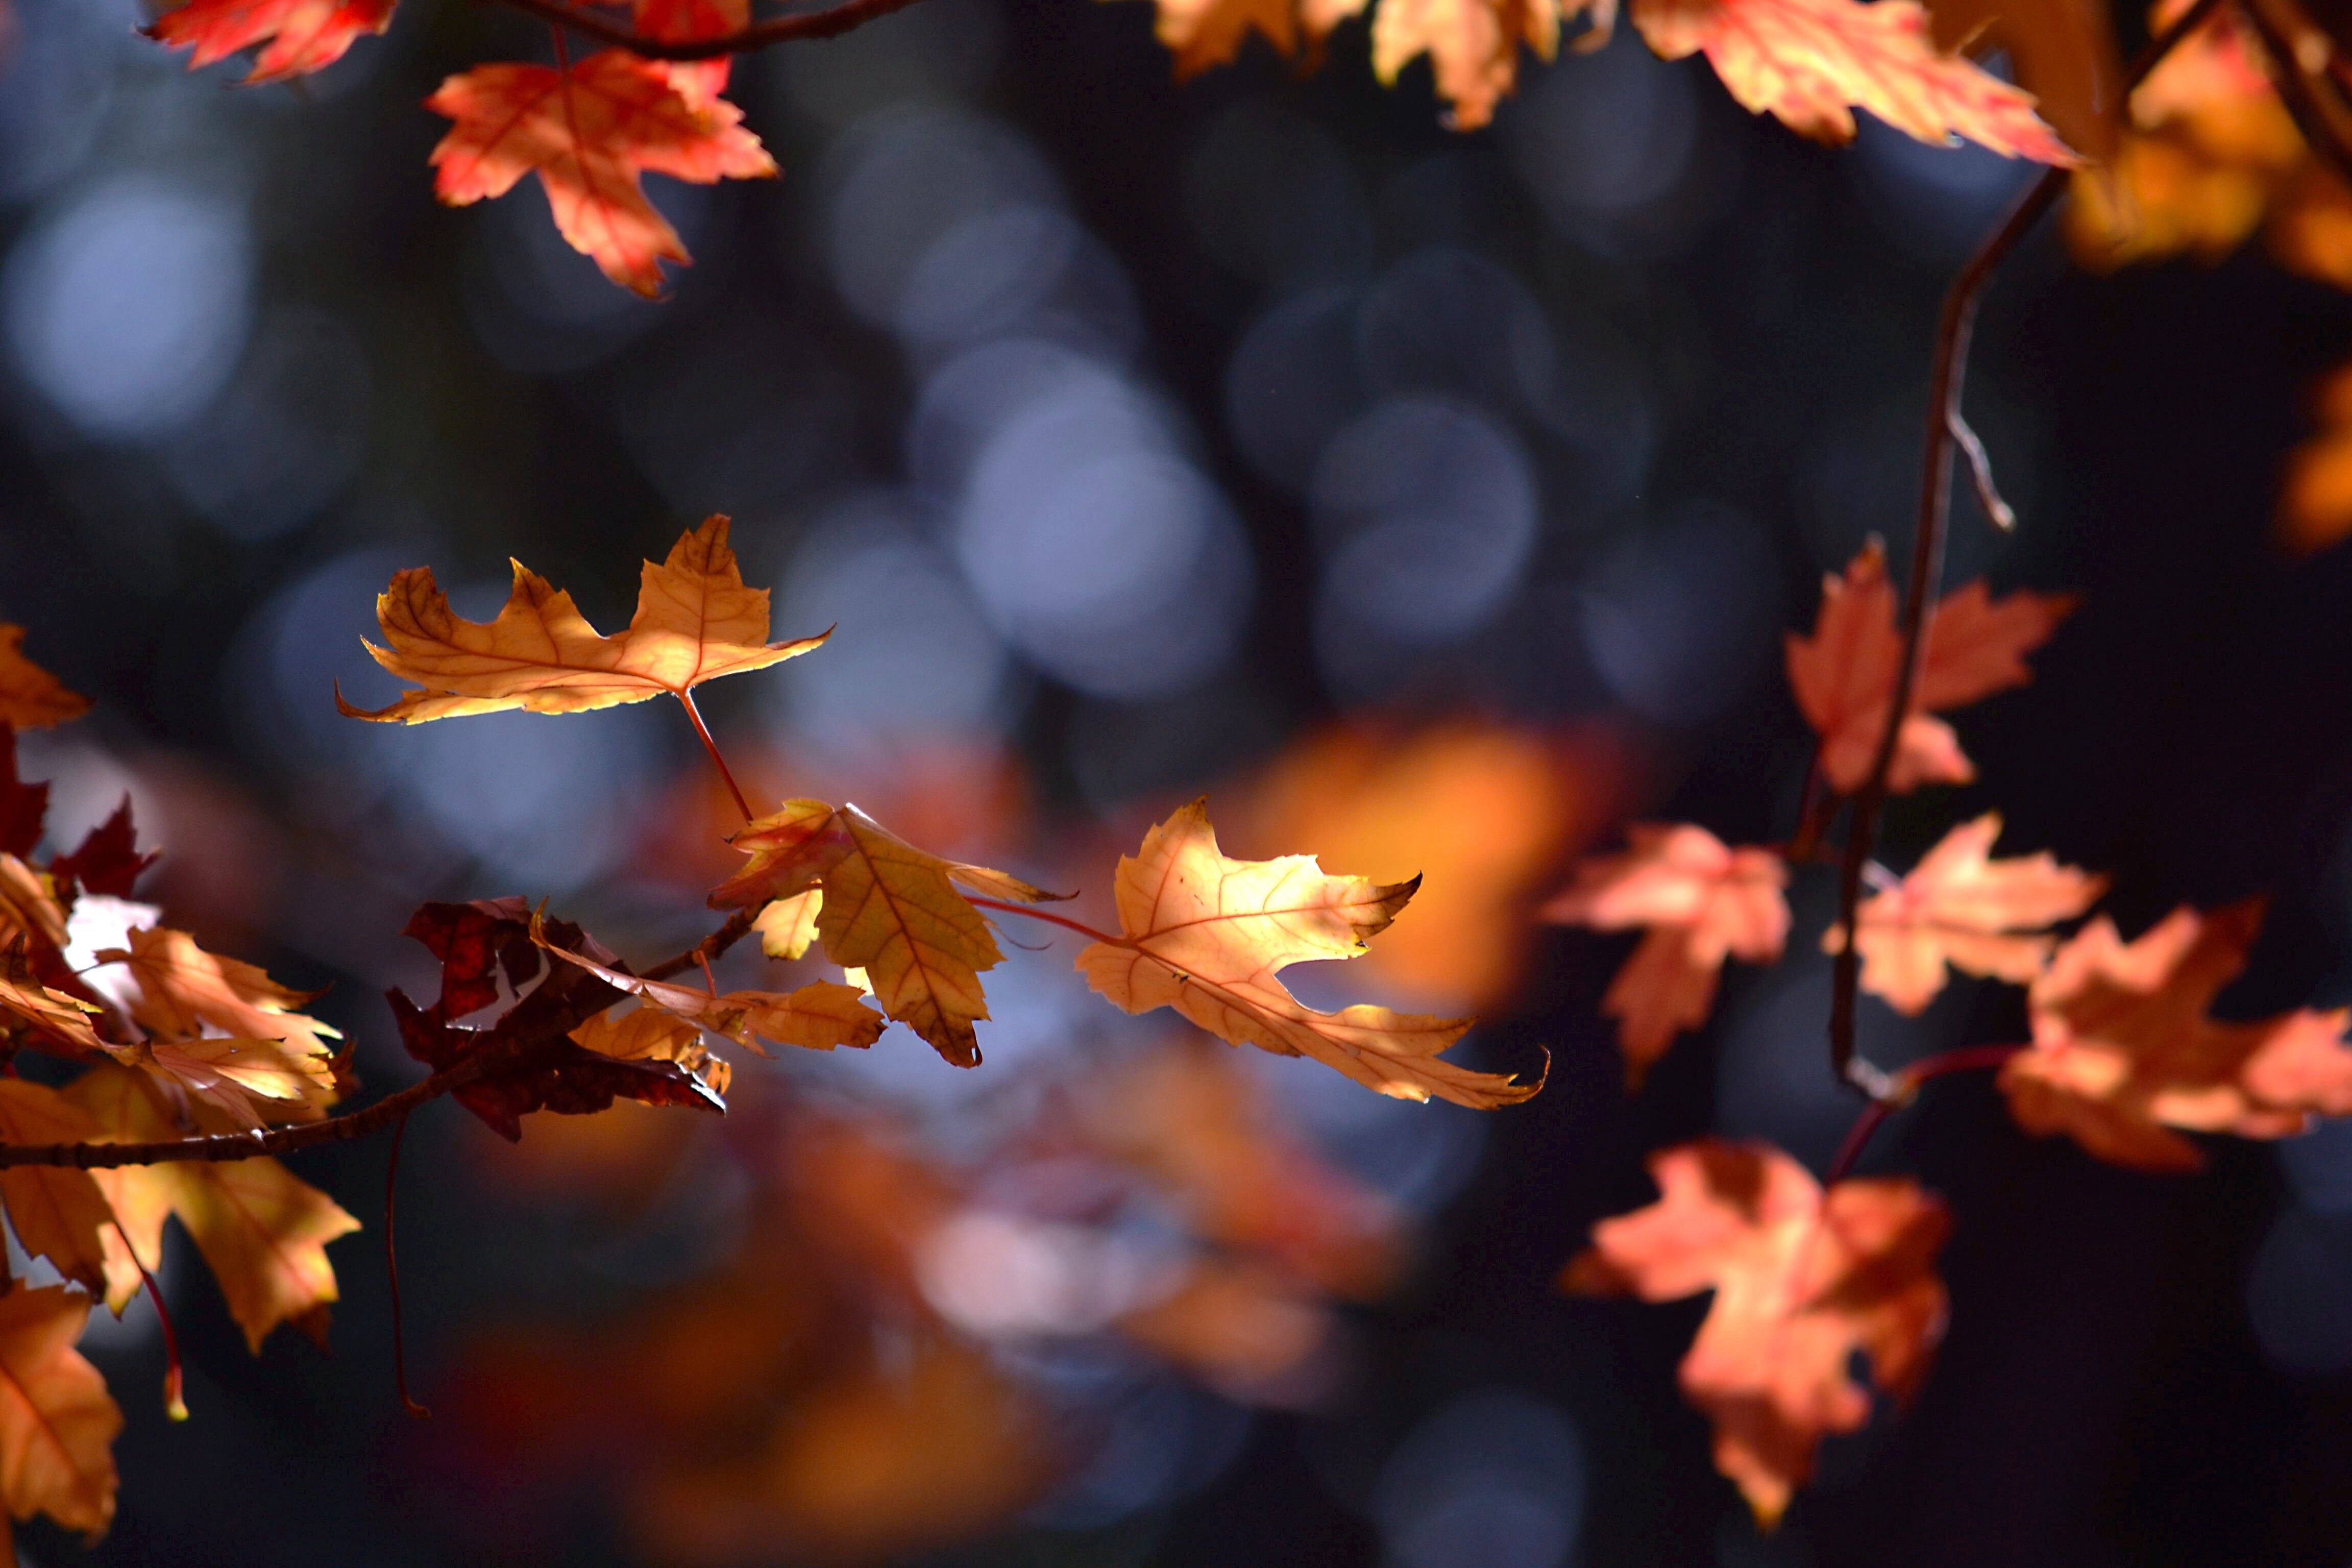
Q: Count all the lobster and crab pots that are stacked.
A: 0